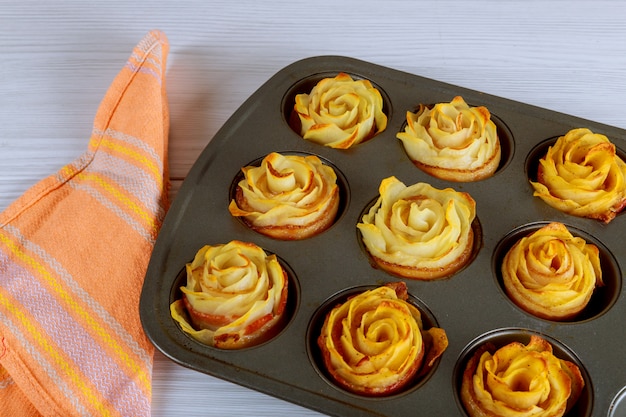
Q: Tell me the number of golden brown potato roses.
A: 9